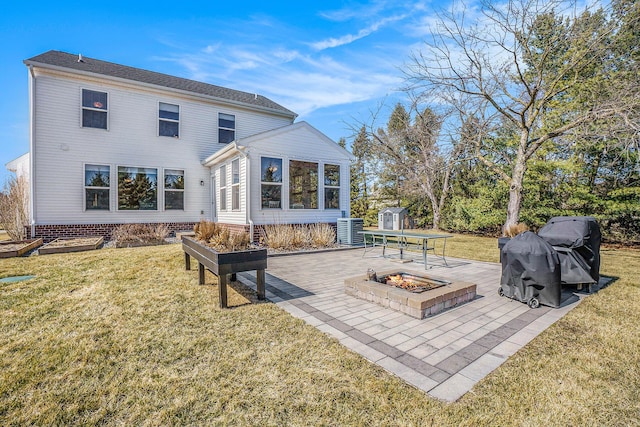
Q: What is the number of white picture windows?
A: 2